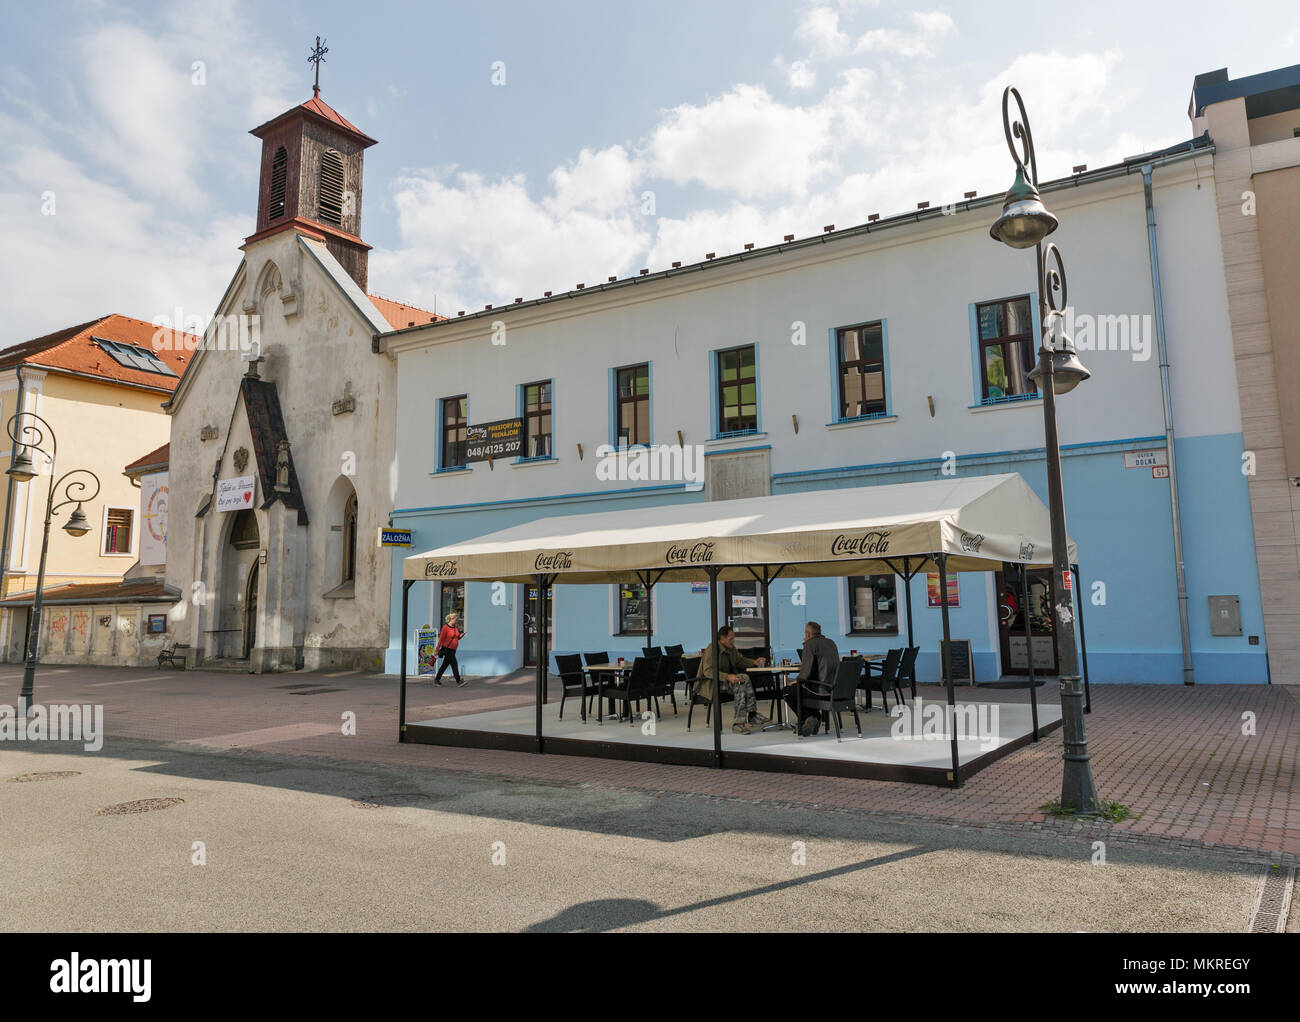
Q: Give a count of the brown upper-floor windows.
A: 6